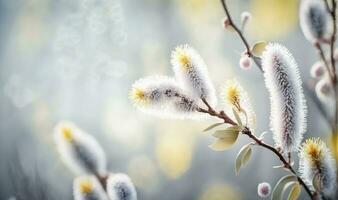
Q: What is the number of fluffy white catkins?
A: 9